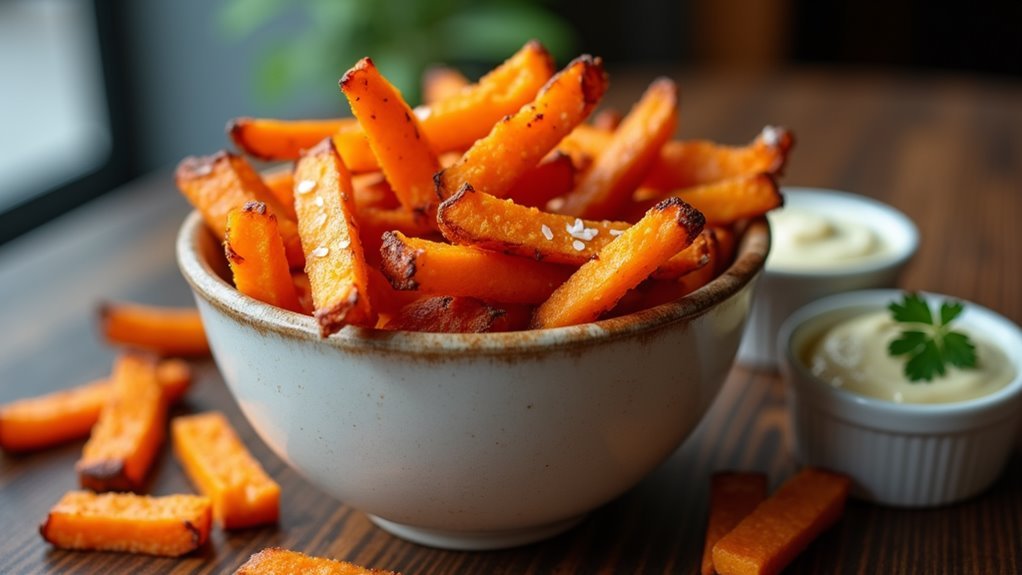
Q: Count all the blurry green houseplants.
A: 1